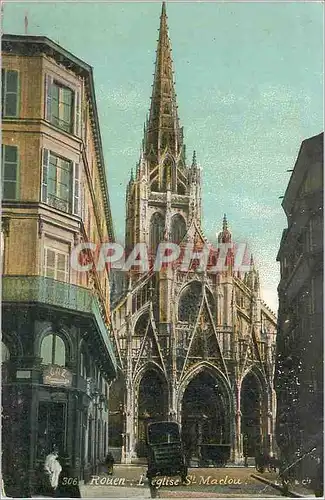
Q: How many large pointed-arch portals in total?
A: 3